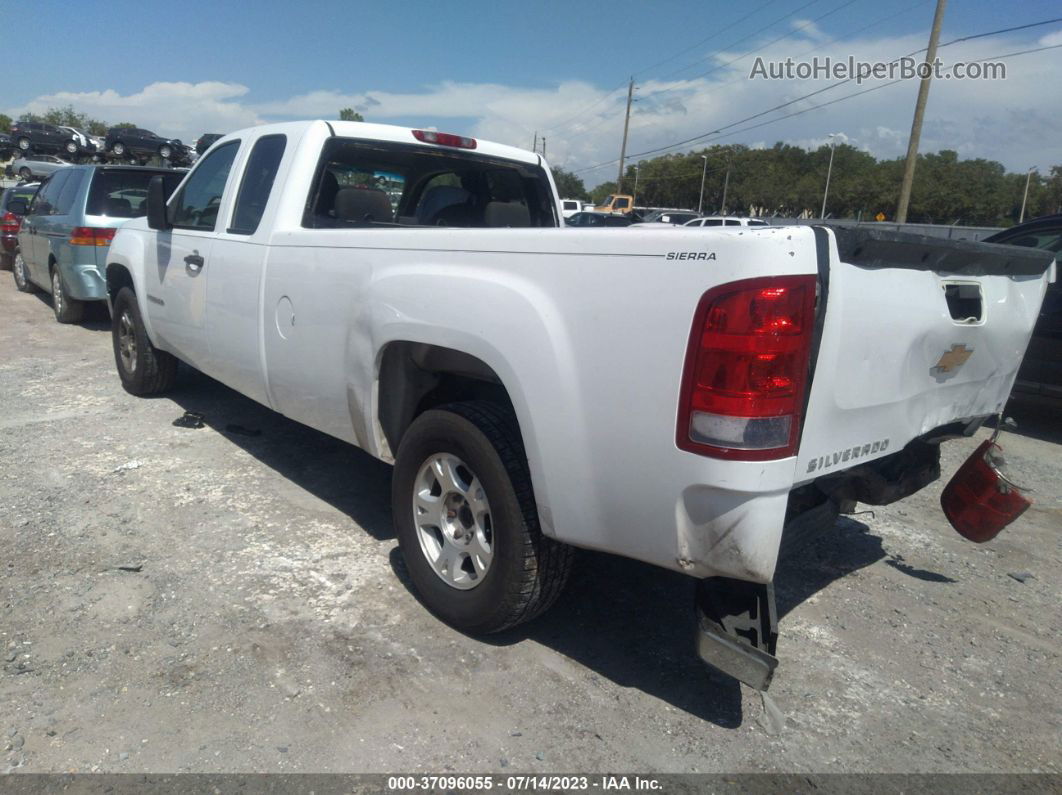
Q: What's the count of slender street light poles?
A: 4